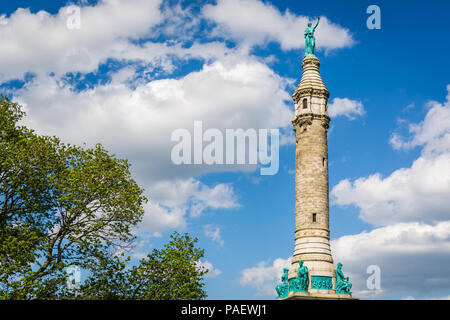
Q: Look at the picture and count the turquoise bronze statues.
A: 4